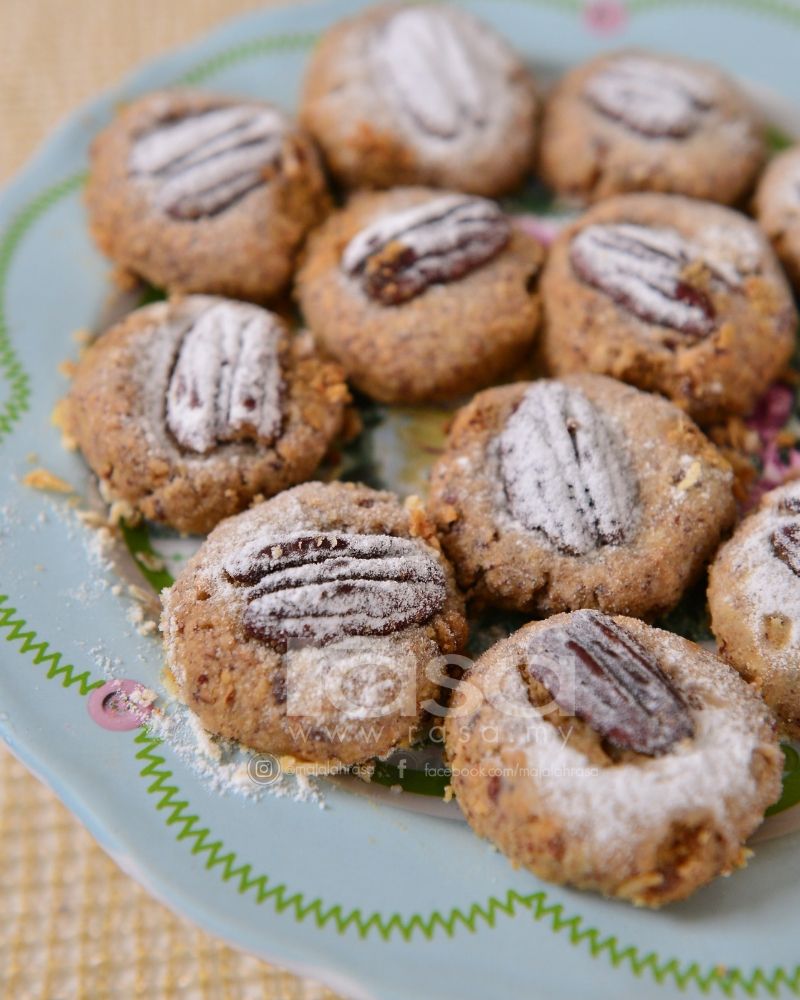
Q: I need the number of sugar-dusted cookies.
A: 11